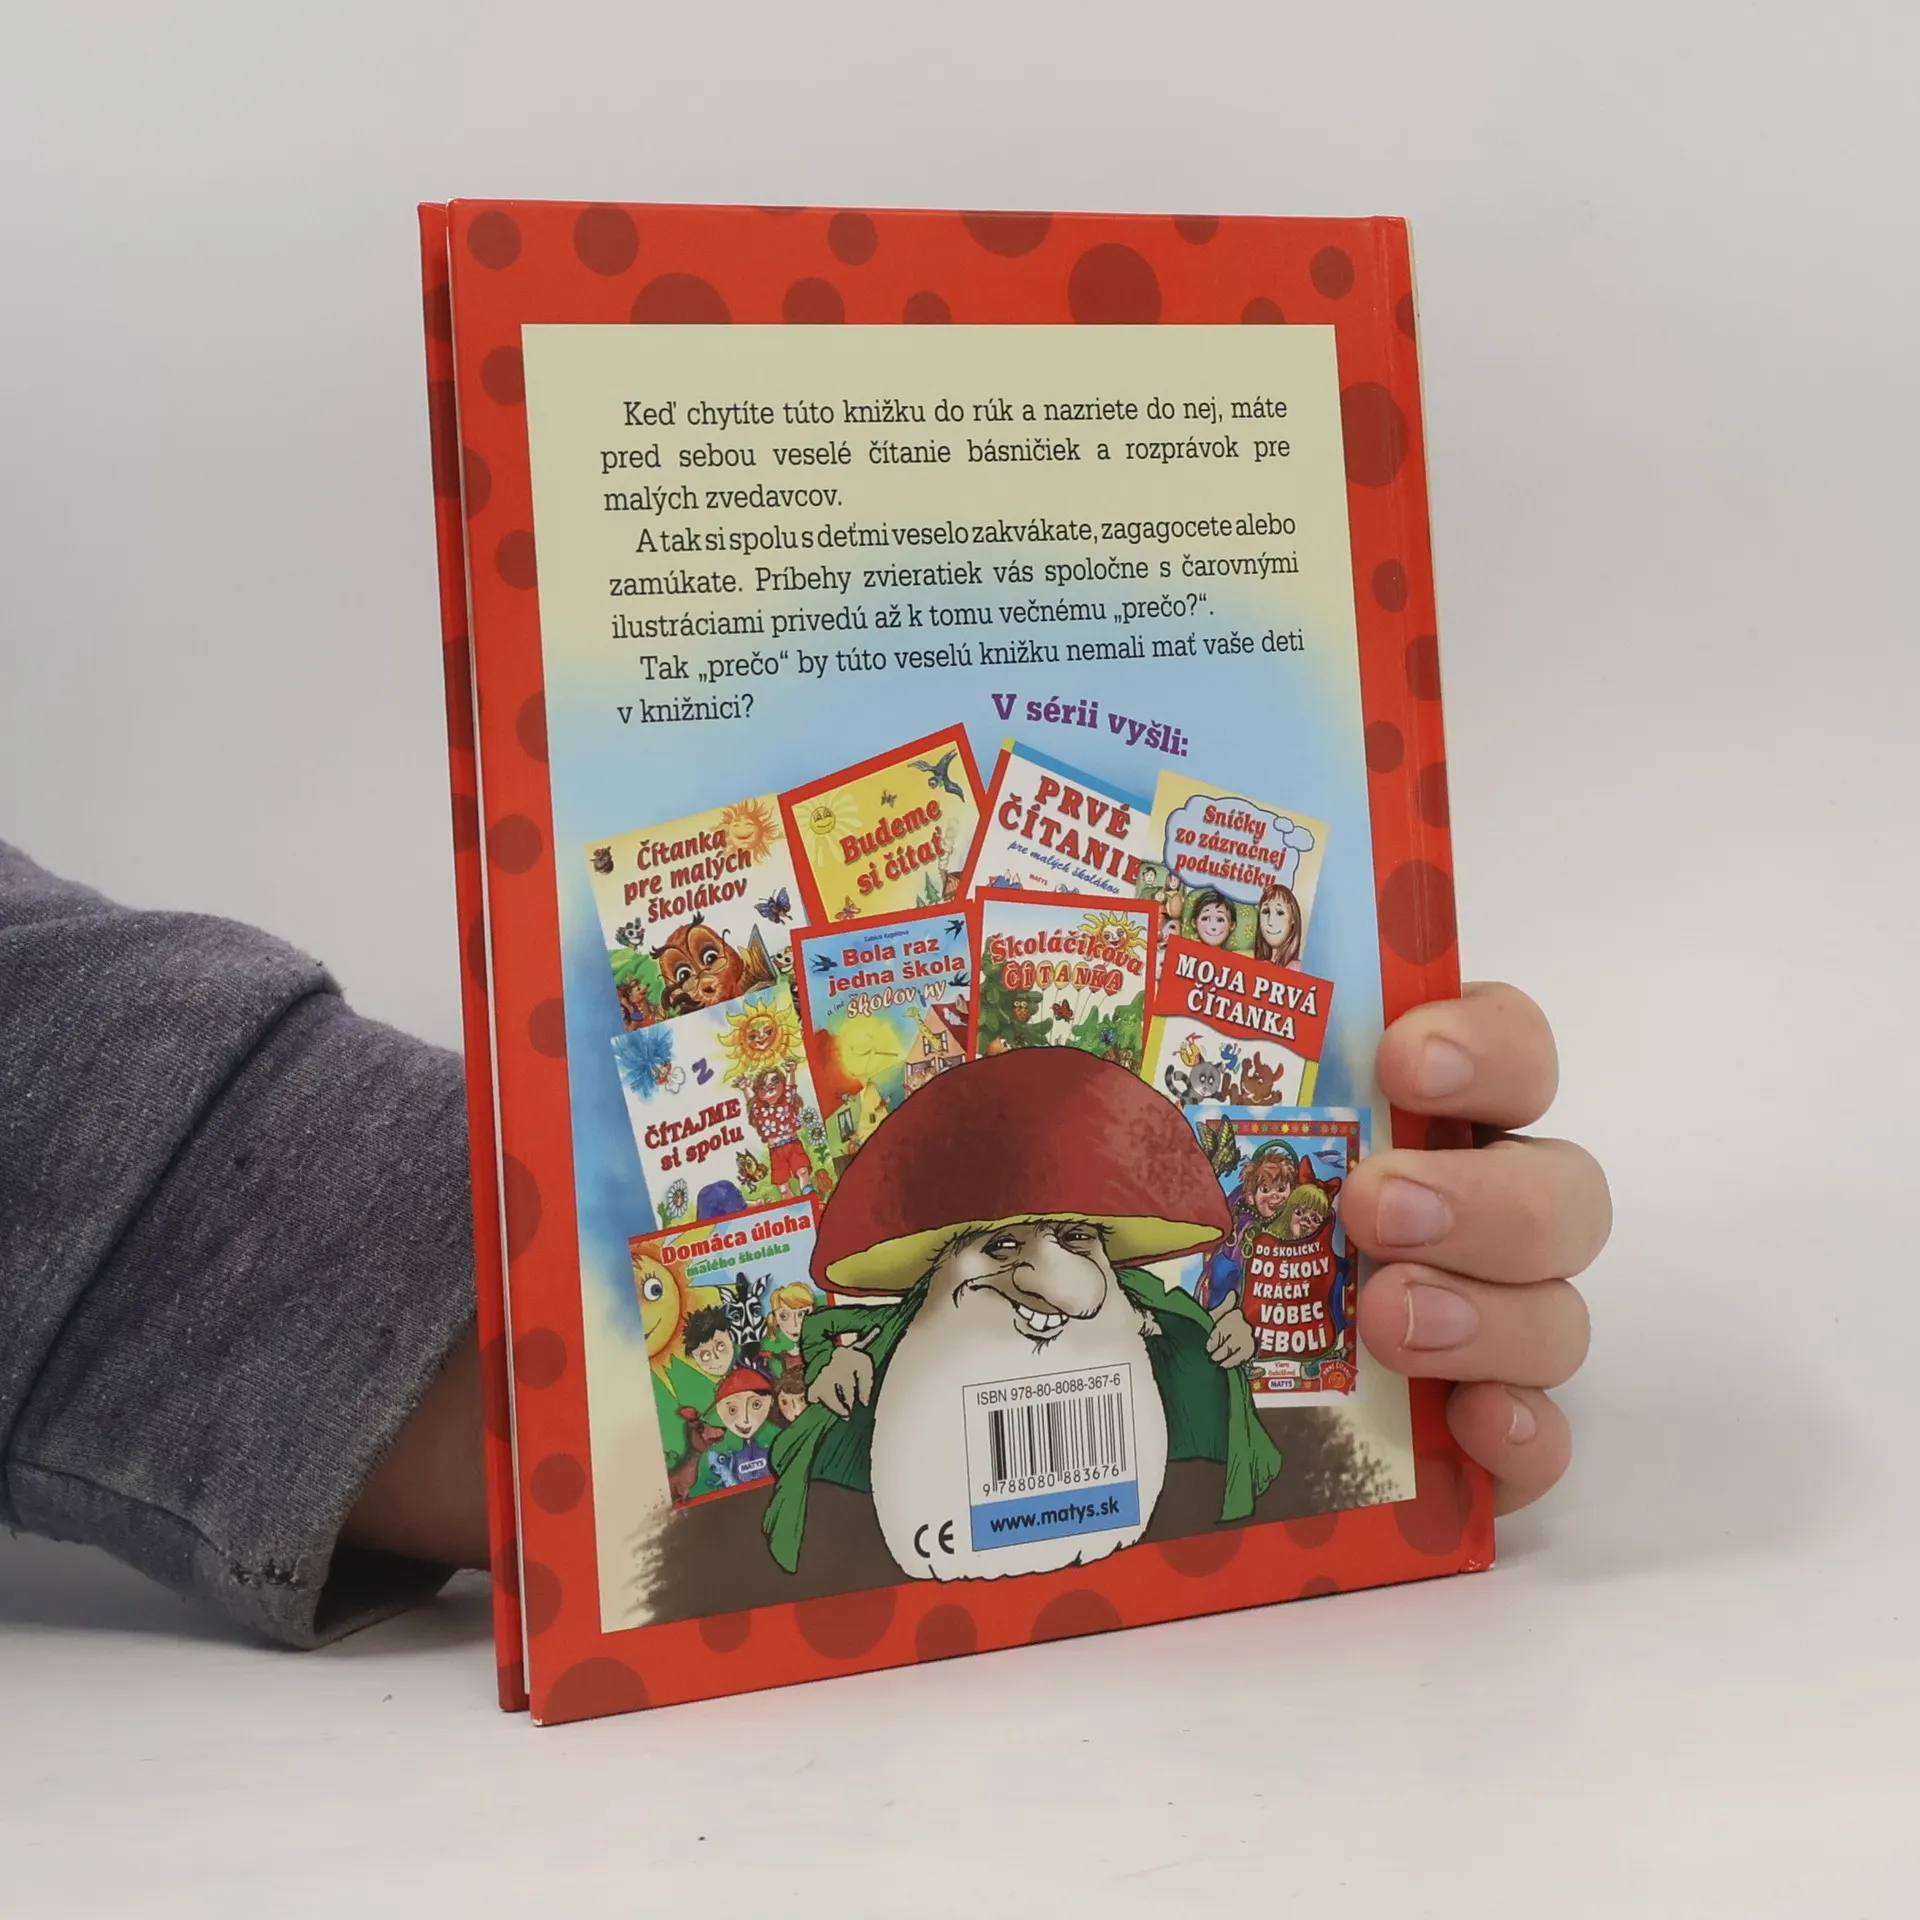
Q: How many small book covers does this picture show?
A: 10